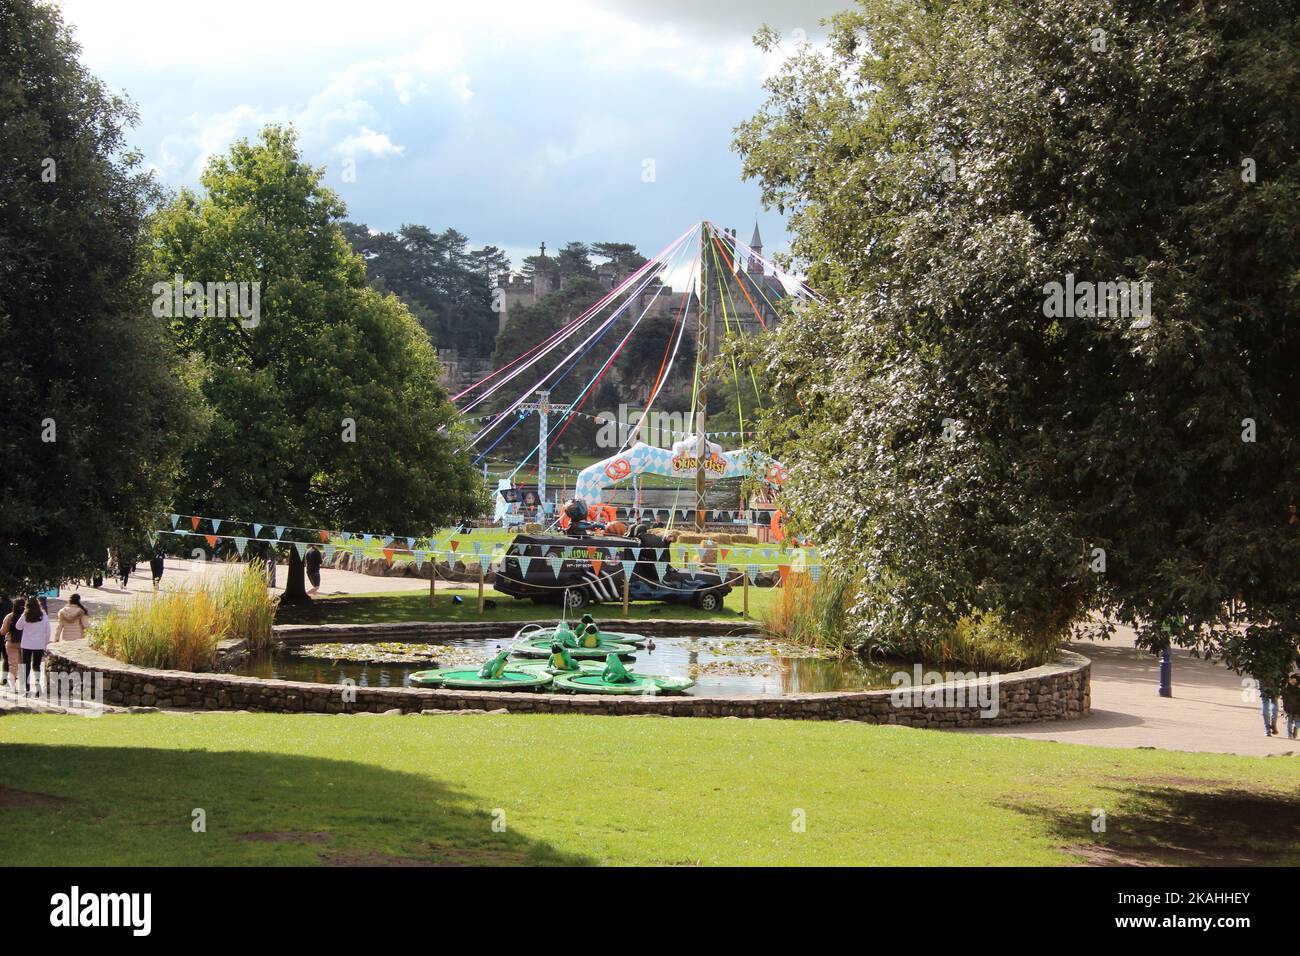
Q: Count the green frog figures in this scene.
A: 6